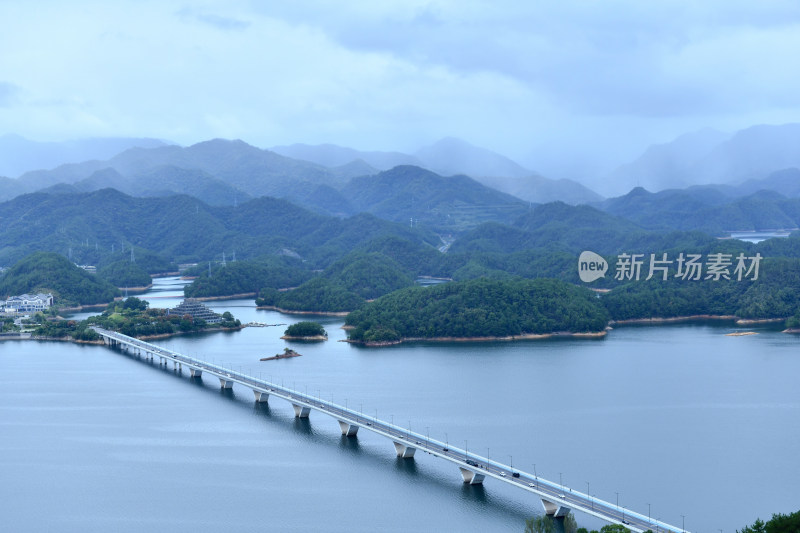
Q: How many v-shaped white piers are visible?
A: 8